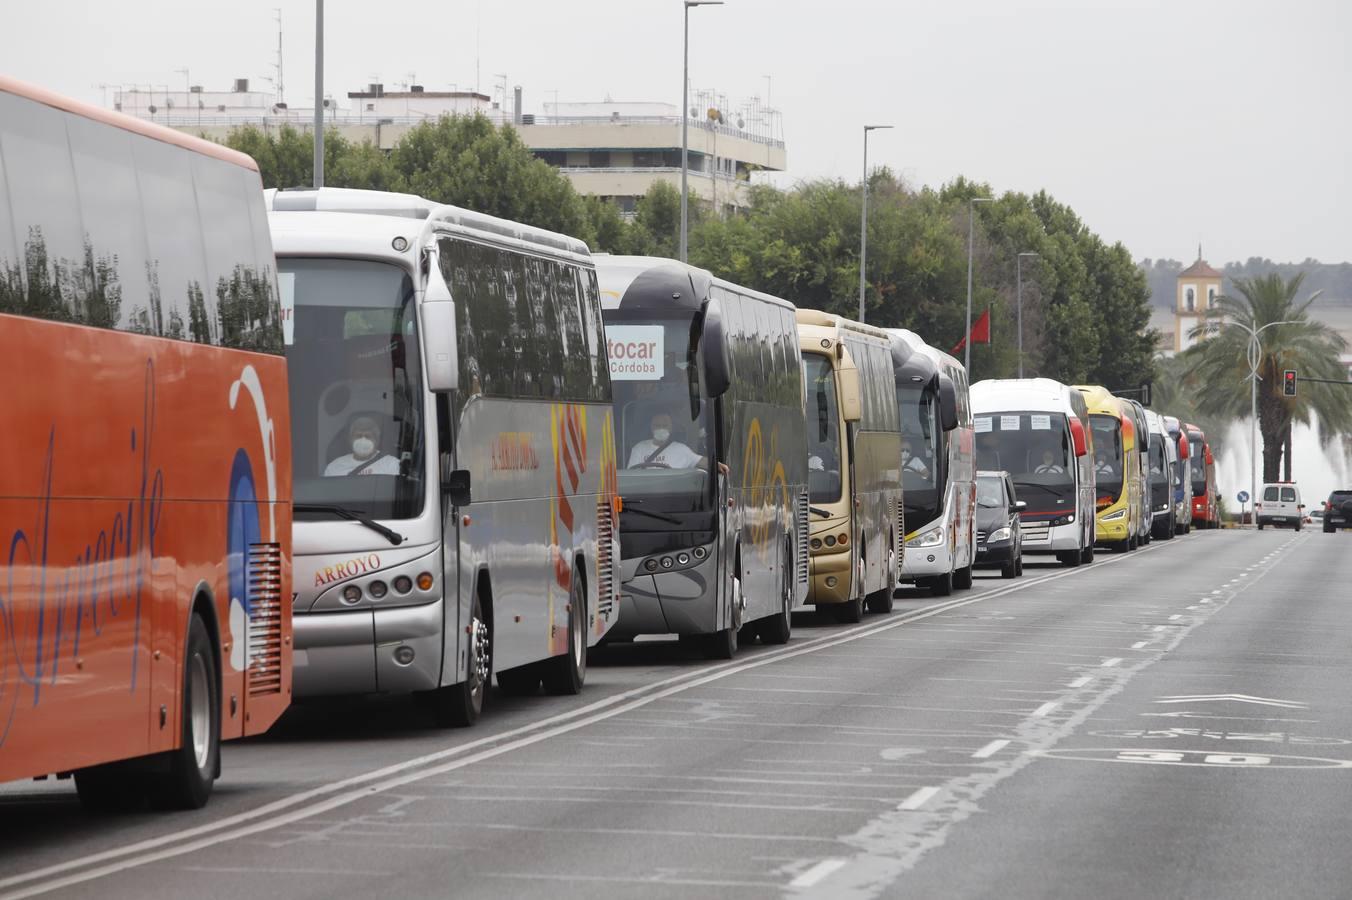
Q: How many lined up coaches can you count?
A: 11